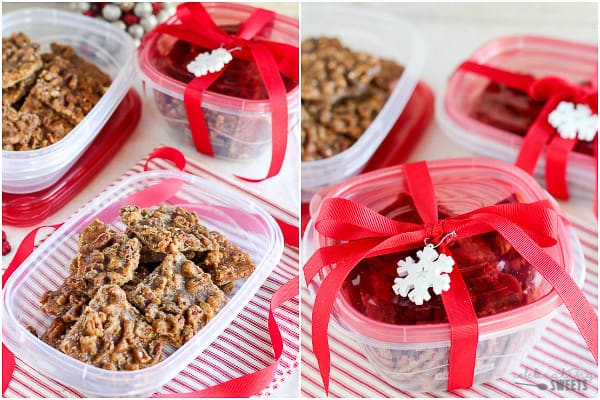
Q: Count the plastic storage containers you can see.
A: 6